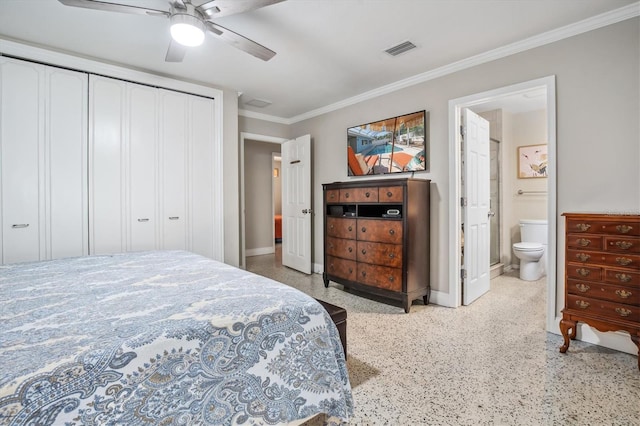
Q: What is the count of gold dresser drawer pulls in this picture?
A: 12